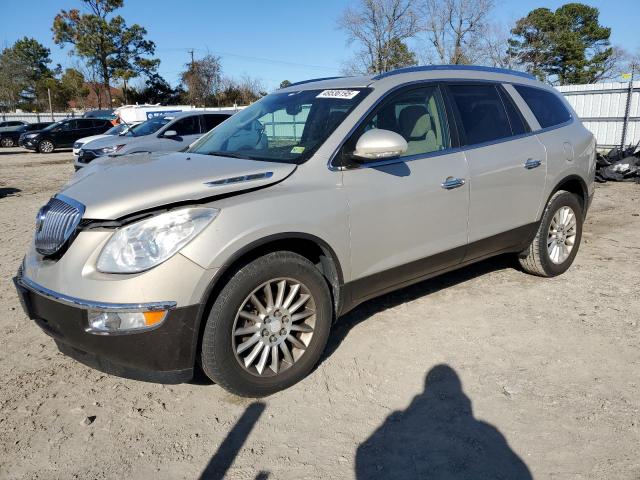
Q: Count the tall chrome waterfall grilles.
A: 1